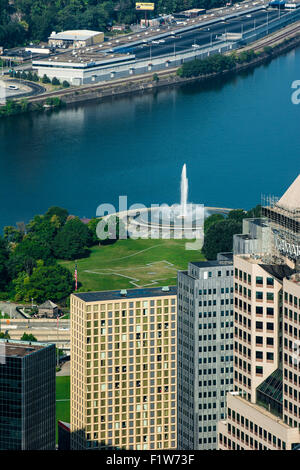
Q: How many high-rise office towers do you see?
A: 4